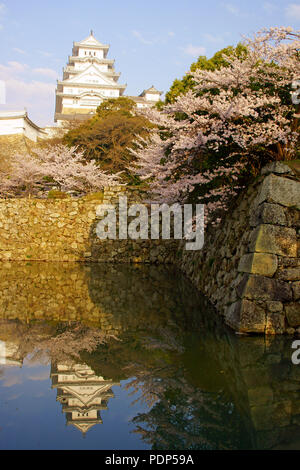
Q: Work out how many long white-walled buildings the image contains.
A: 1